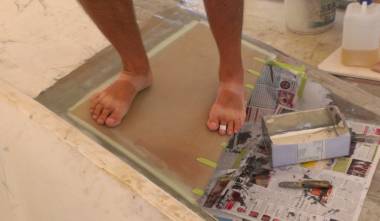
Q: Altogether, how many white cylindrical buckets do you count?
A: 1